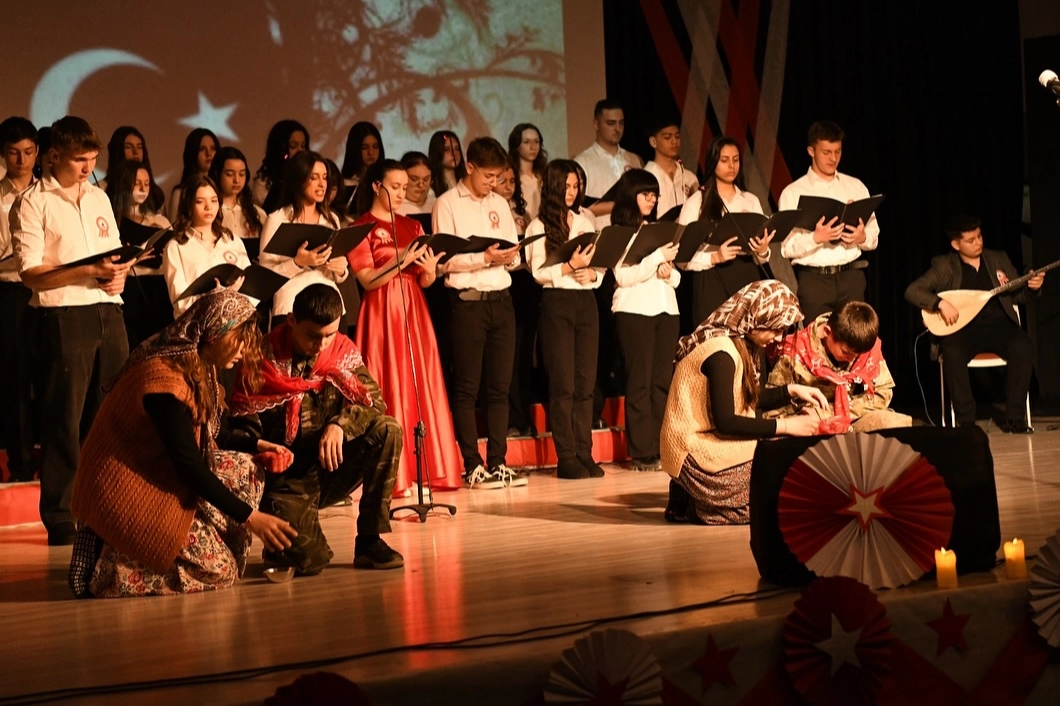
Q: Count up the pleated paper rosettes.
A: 5